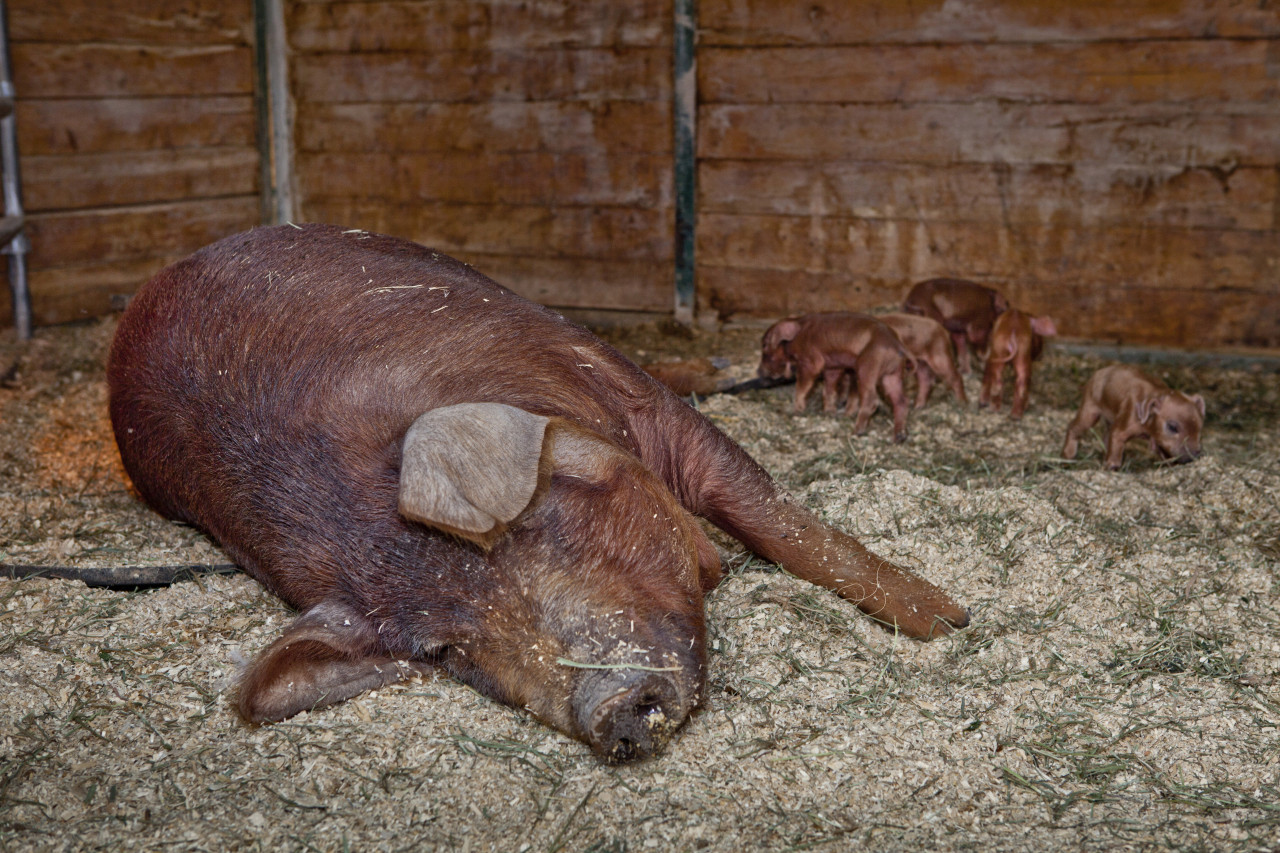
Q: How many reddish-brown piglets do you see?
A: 5